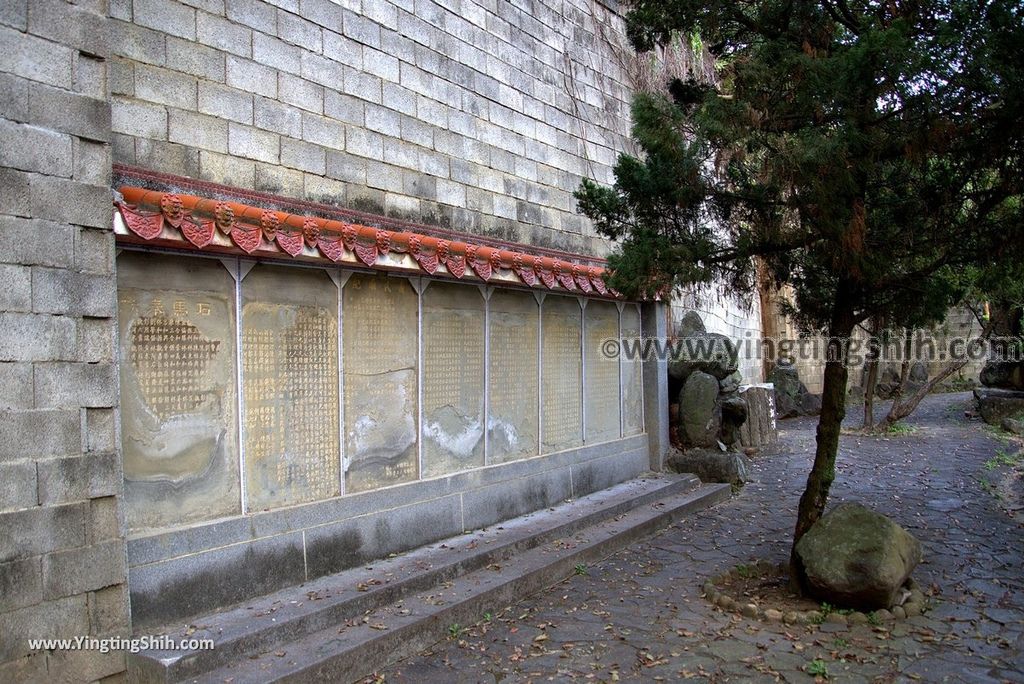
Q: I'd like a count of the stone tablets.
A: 8